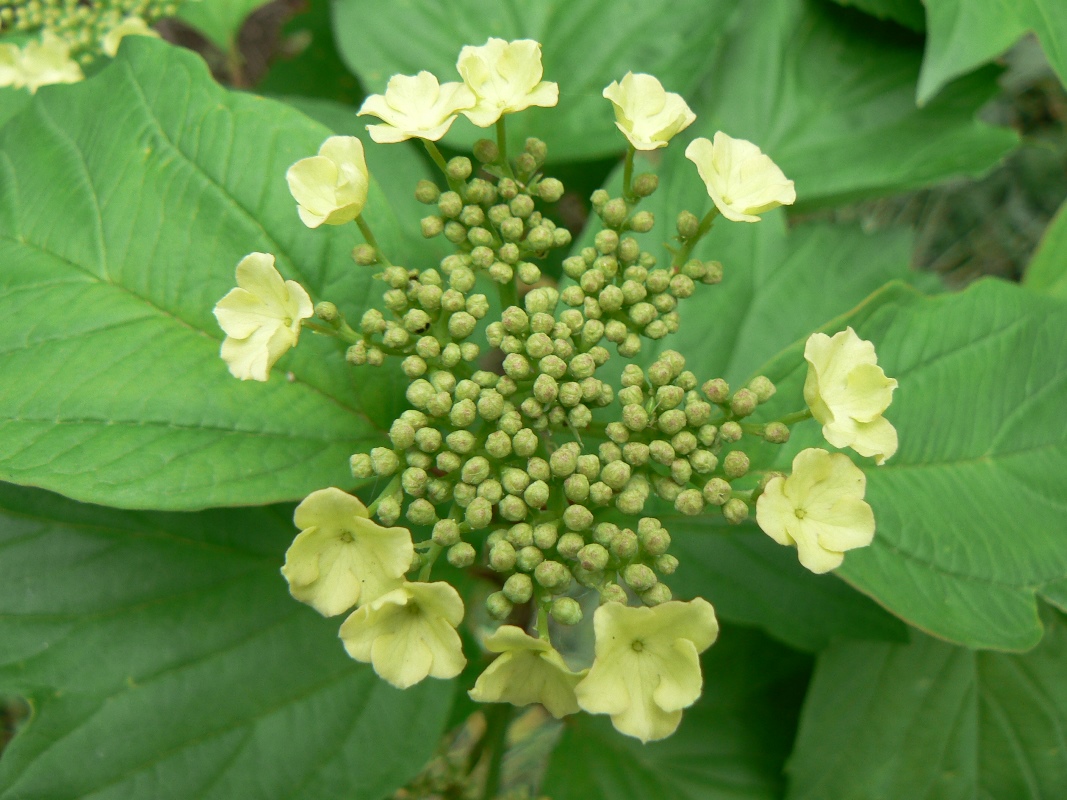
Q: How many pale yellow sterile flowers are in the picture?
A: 12